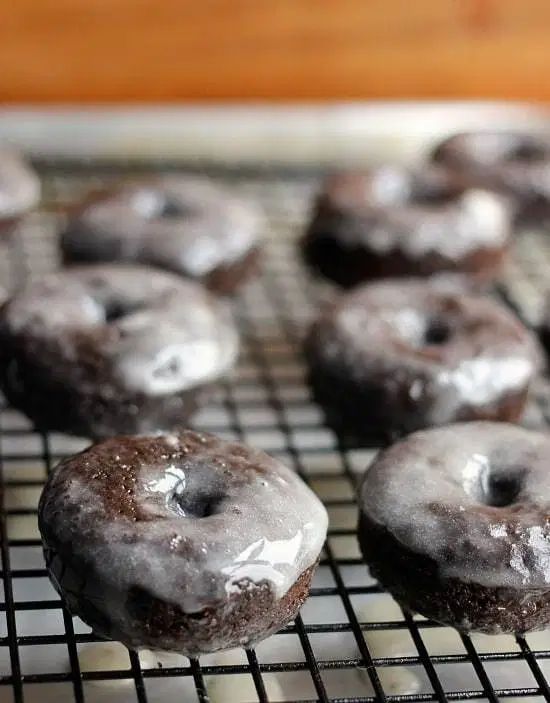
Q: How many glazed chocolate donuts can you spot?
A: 8